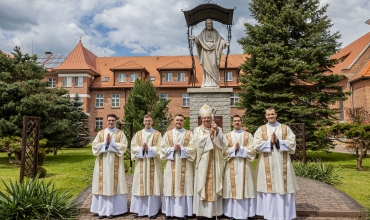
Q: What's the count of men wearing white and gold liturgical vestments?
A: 6